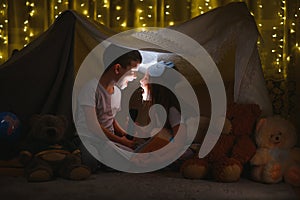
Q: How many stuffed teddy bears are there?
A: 3